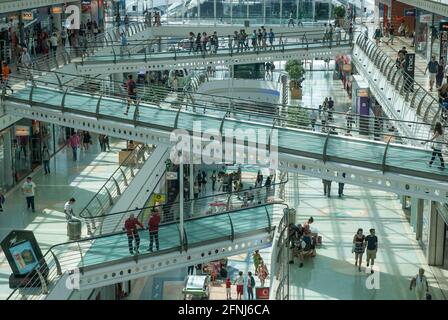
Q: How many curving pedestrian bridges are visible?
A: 3